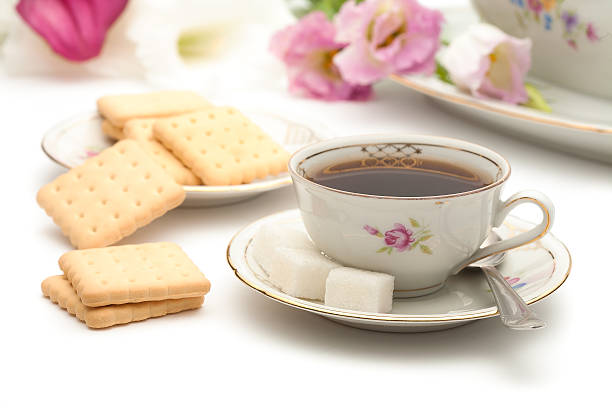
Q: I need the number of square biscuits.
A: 7